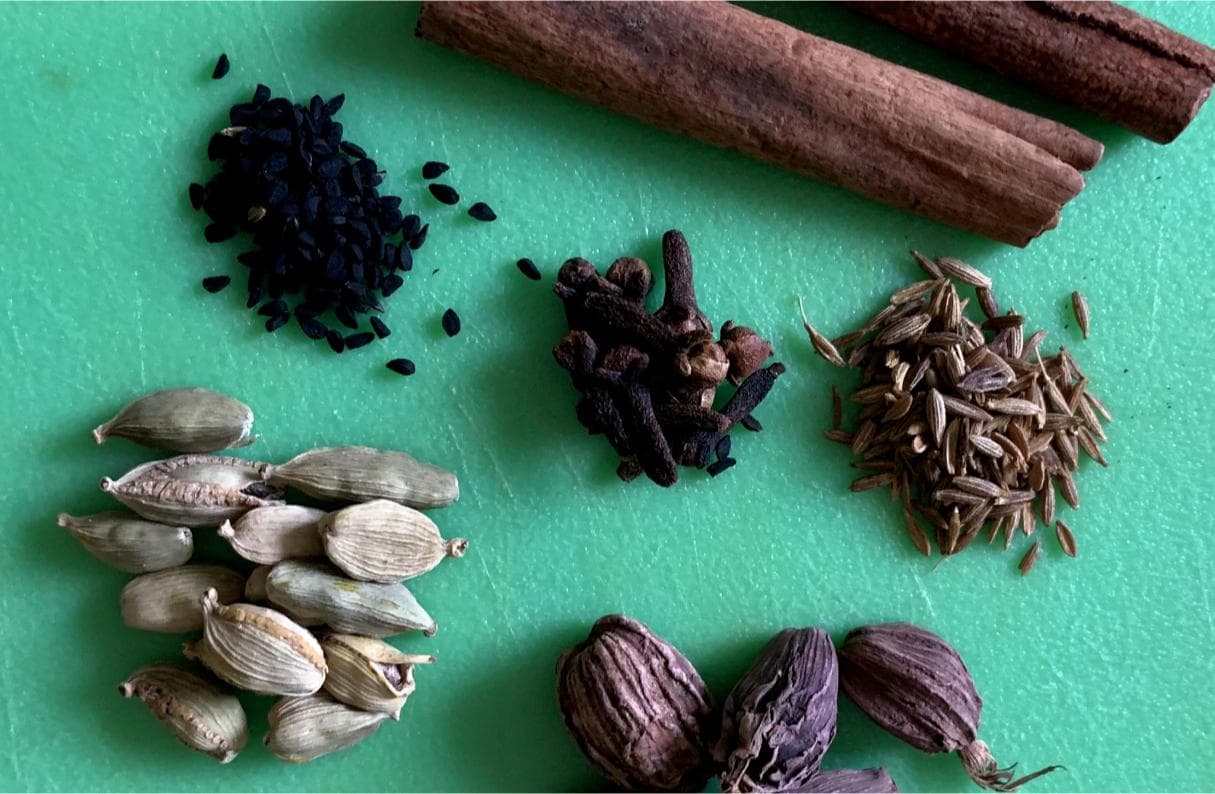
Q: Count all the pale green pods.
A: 13